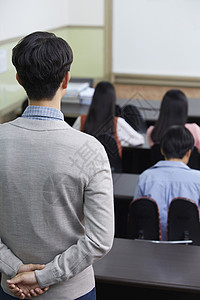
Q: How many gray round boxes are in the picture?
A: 0